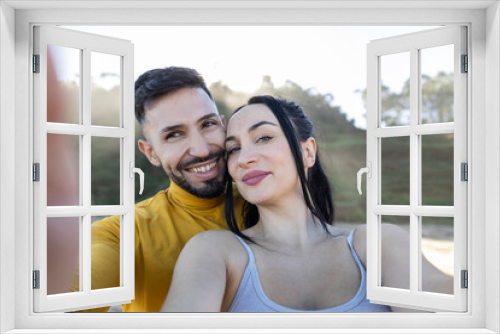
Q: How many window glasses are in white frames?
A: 12